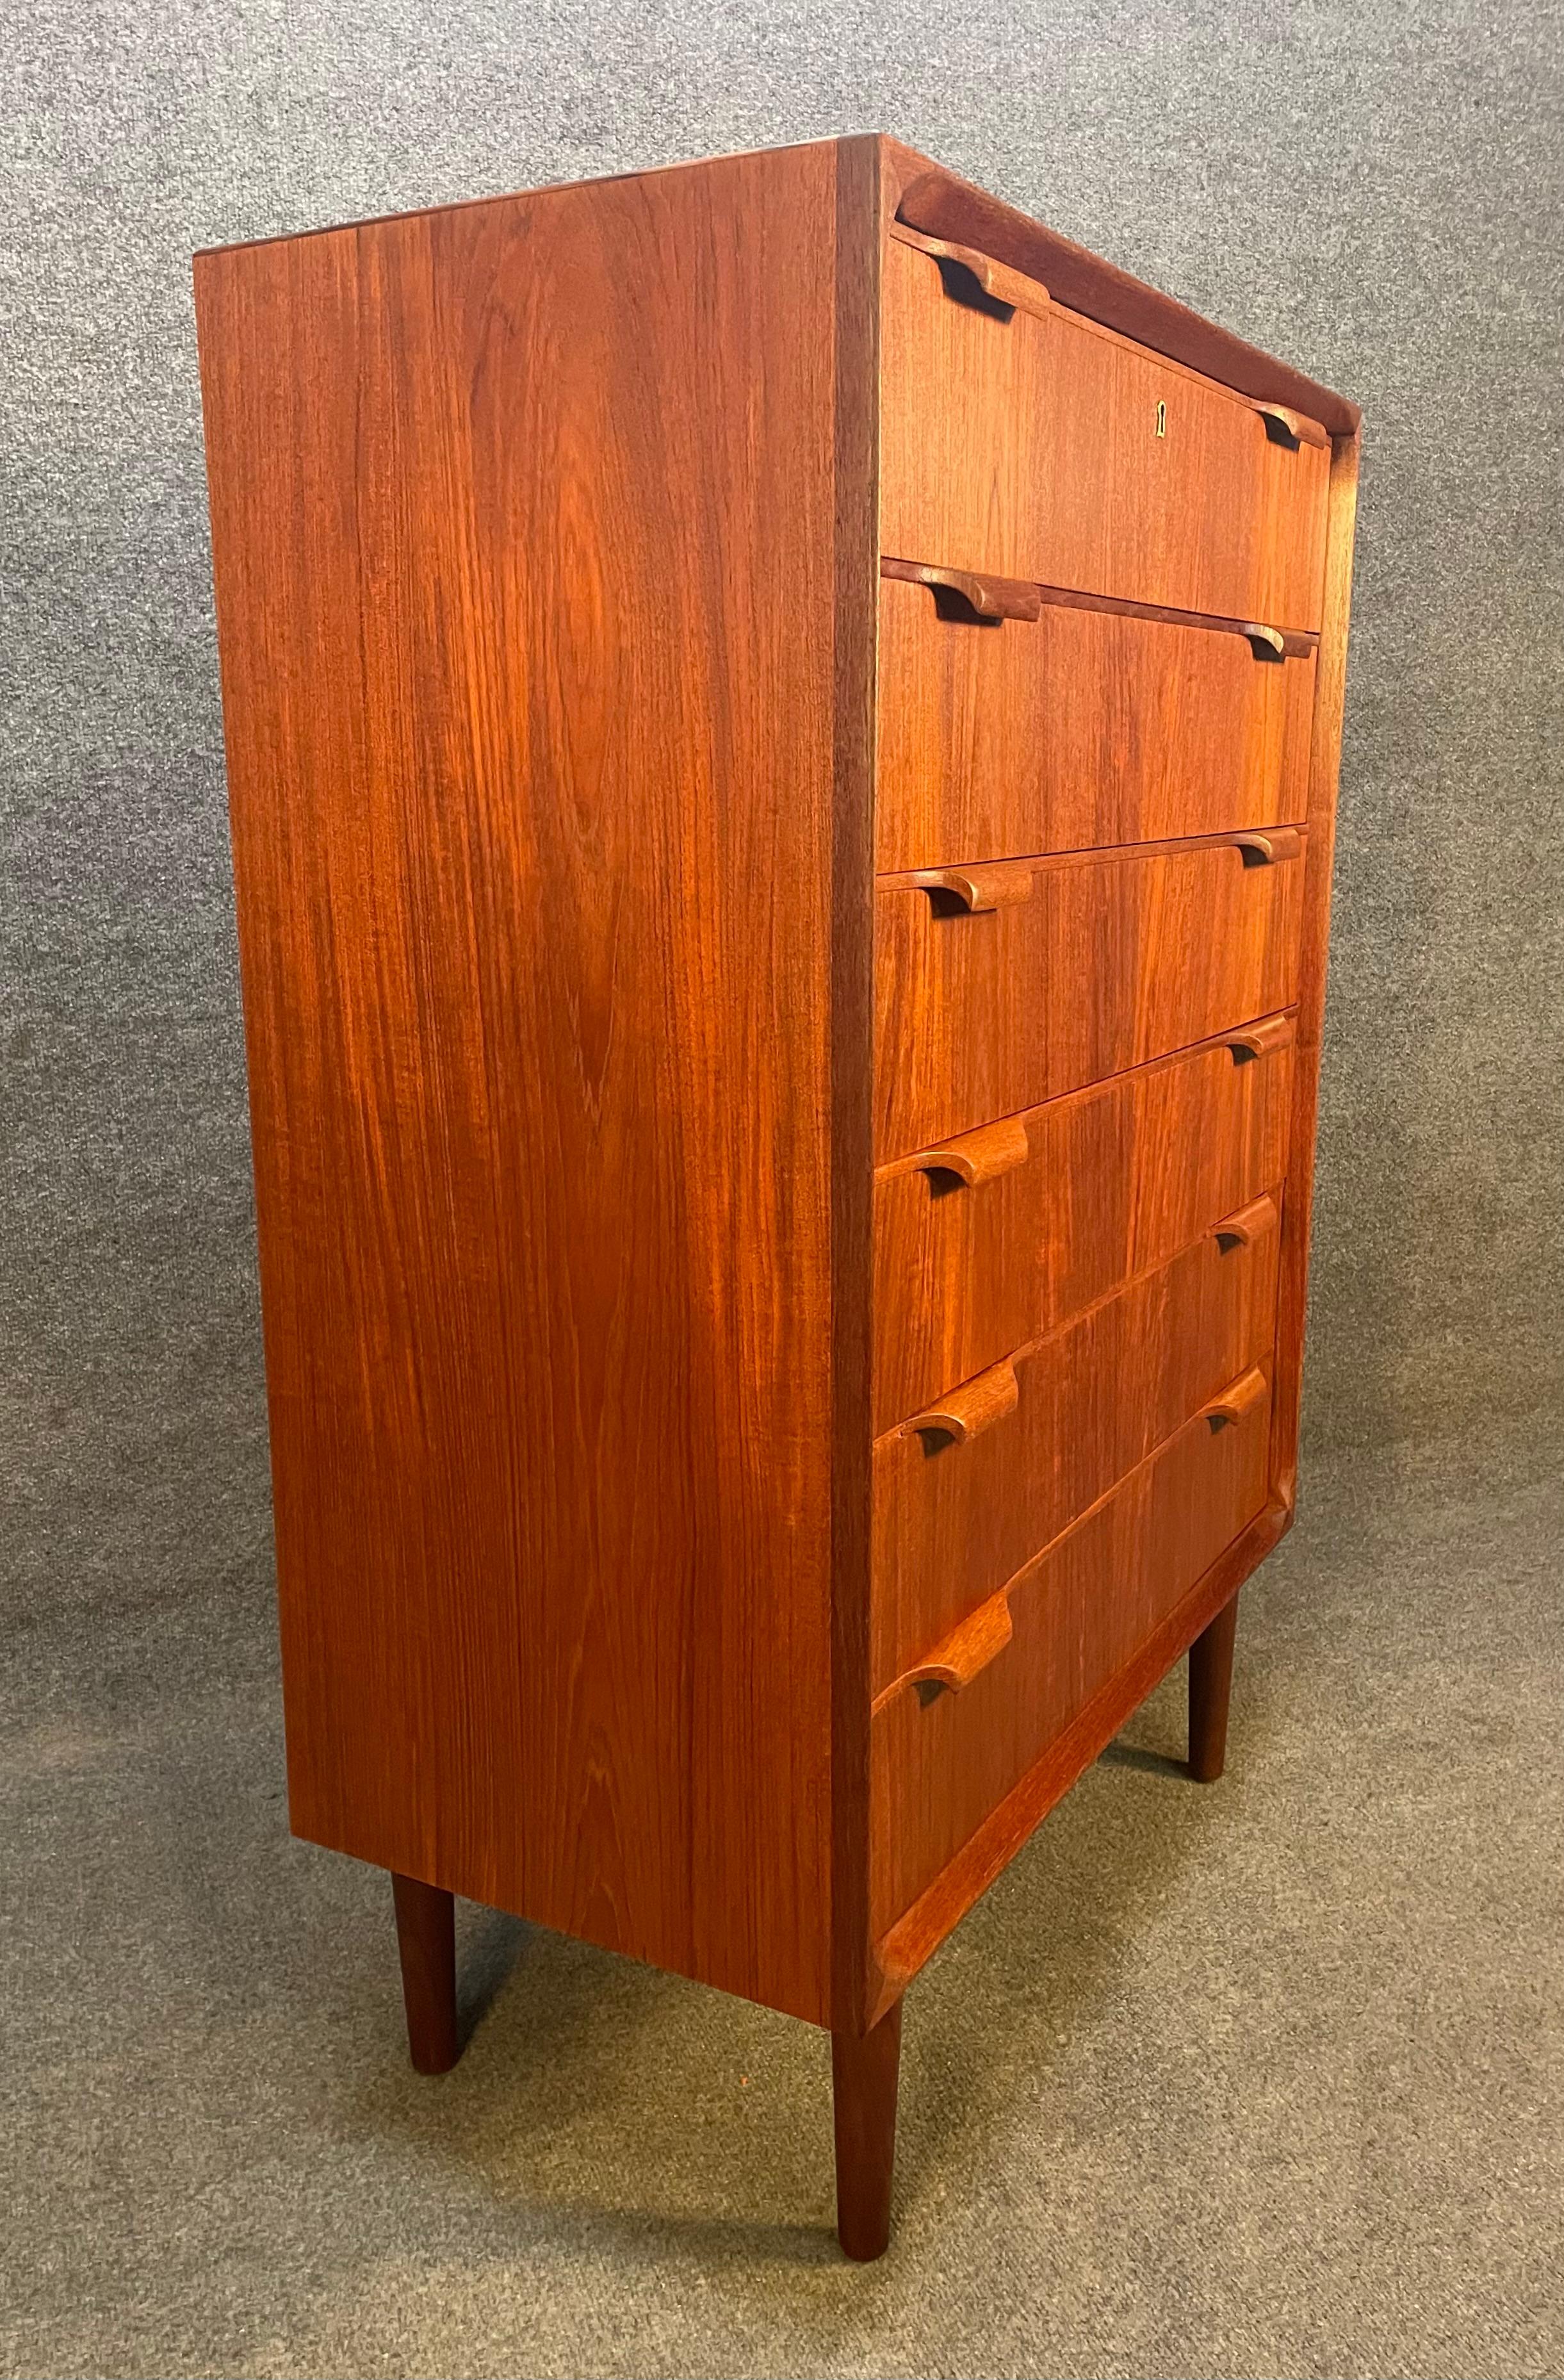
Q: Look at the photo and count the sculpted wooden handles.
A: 12